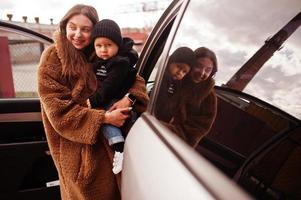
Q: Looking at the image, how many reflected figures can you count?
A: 2